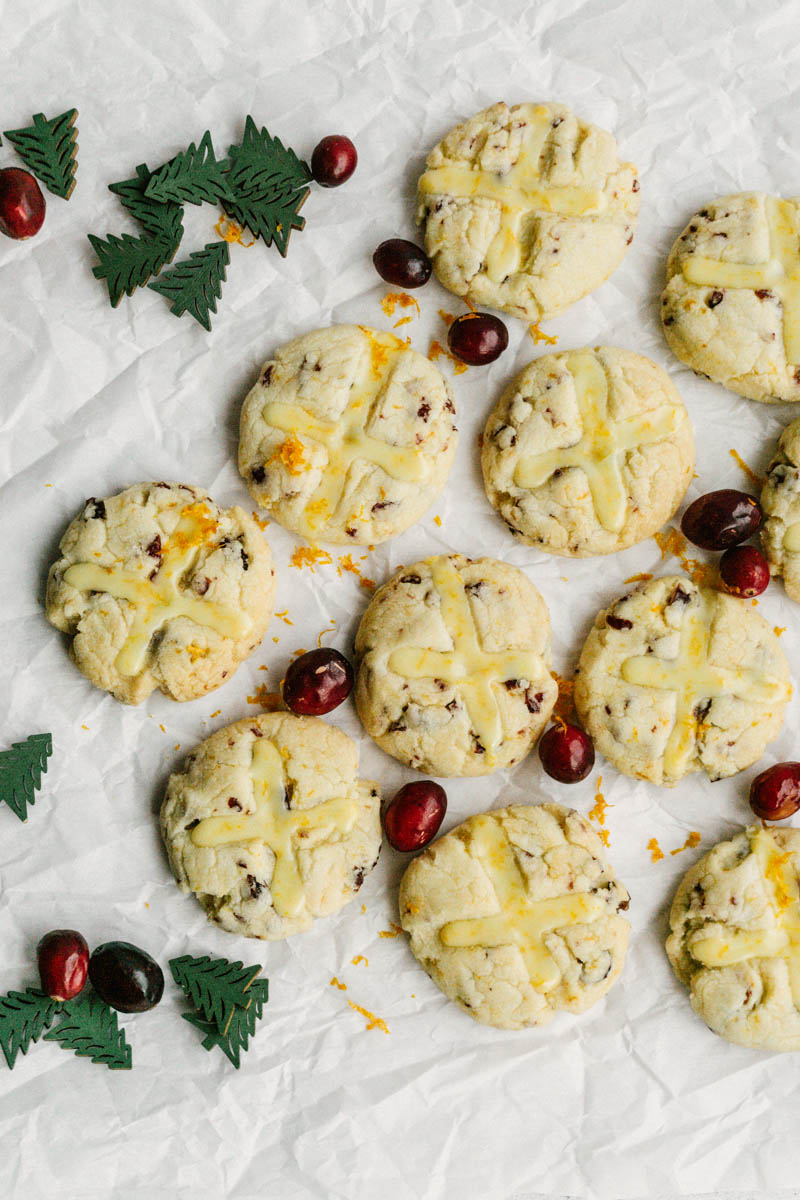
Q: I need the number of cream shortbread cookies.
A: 11